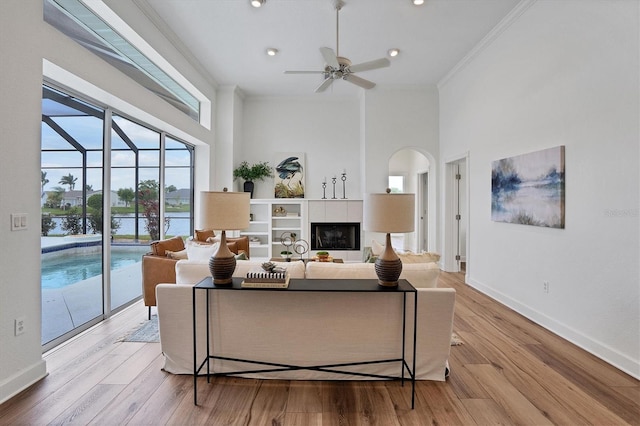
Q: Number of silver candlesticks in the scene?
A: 3